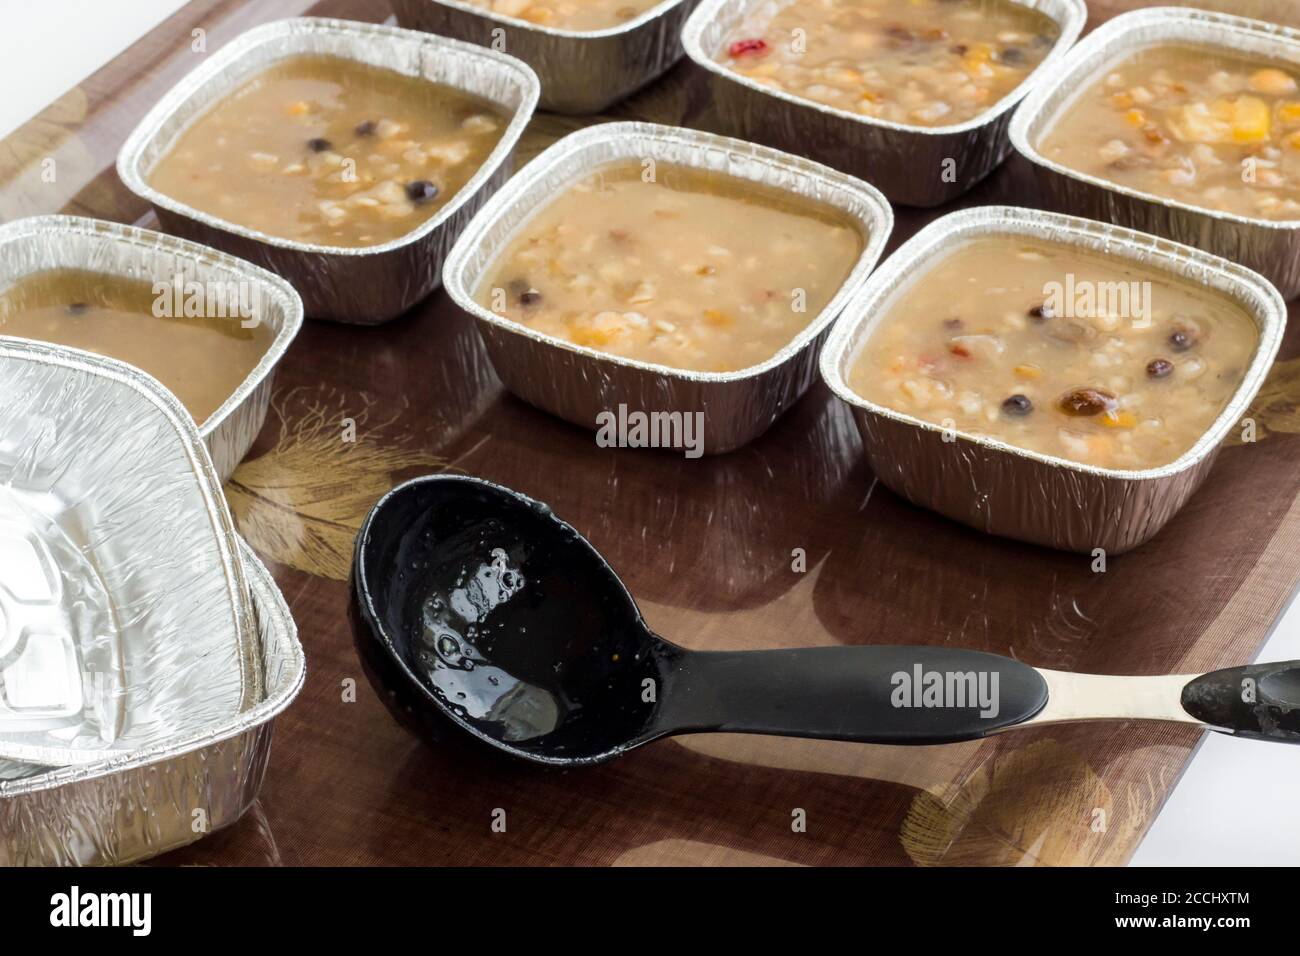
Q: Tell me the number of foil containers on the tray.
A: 9